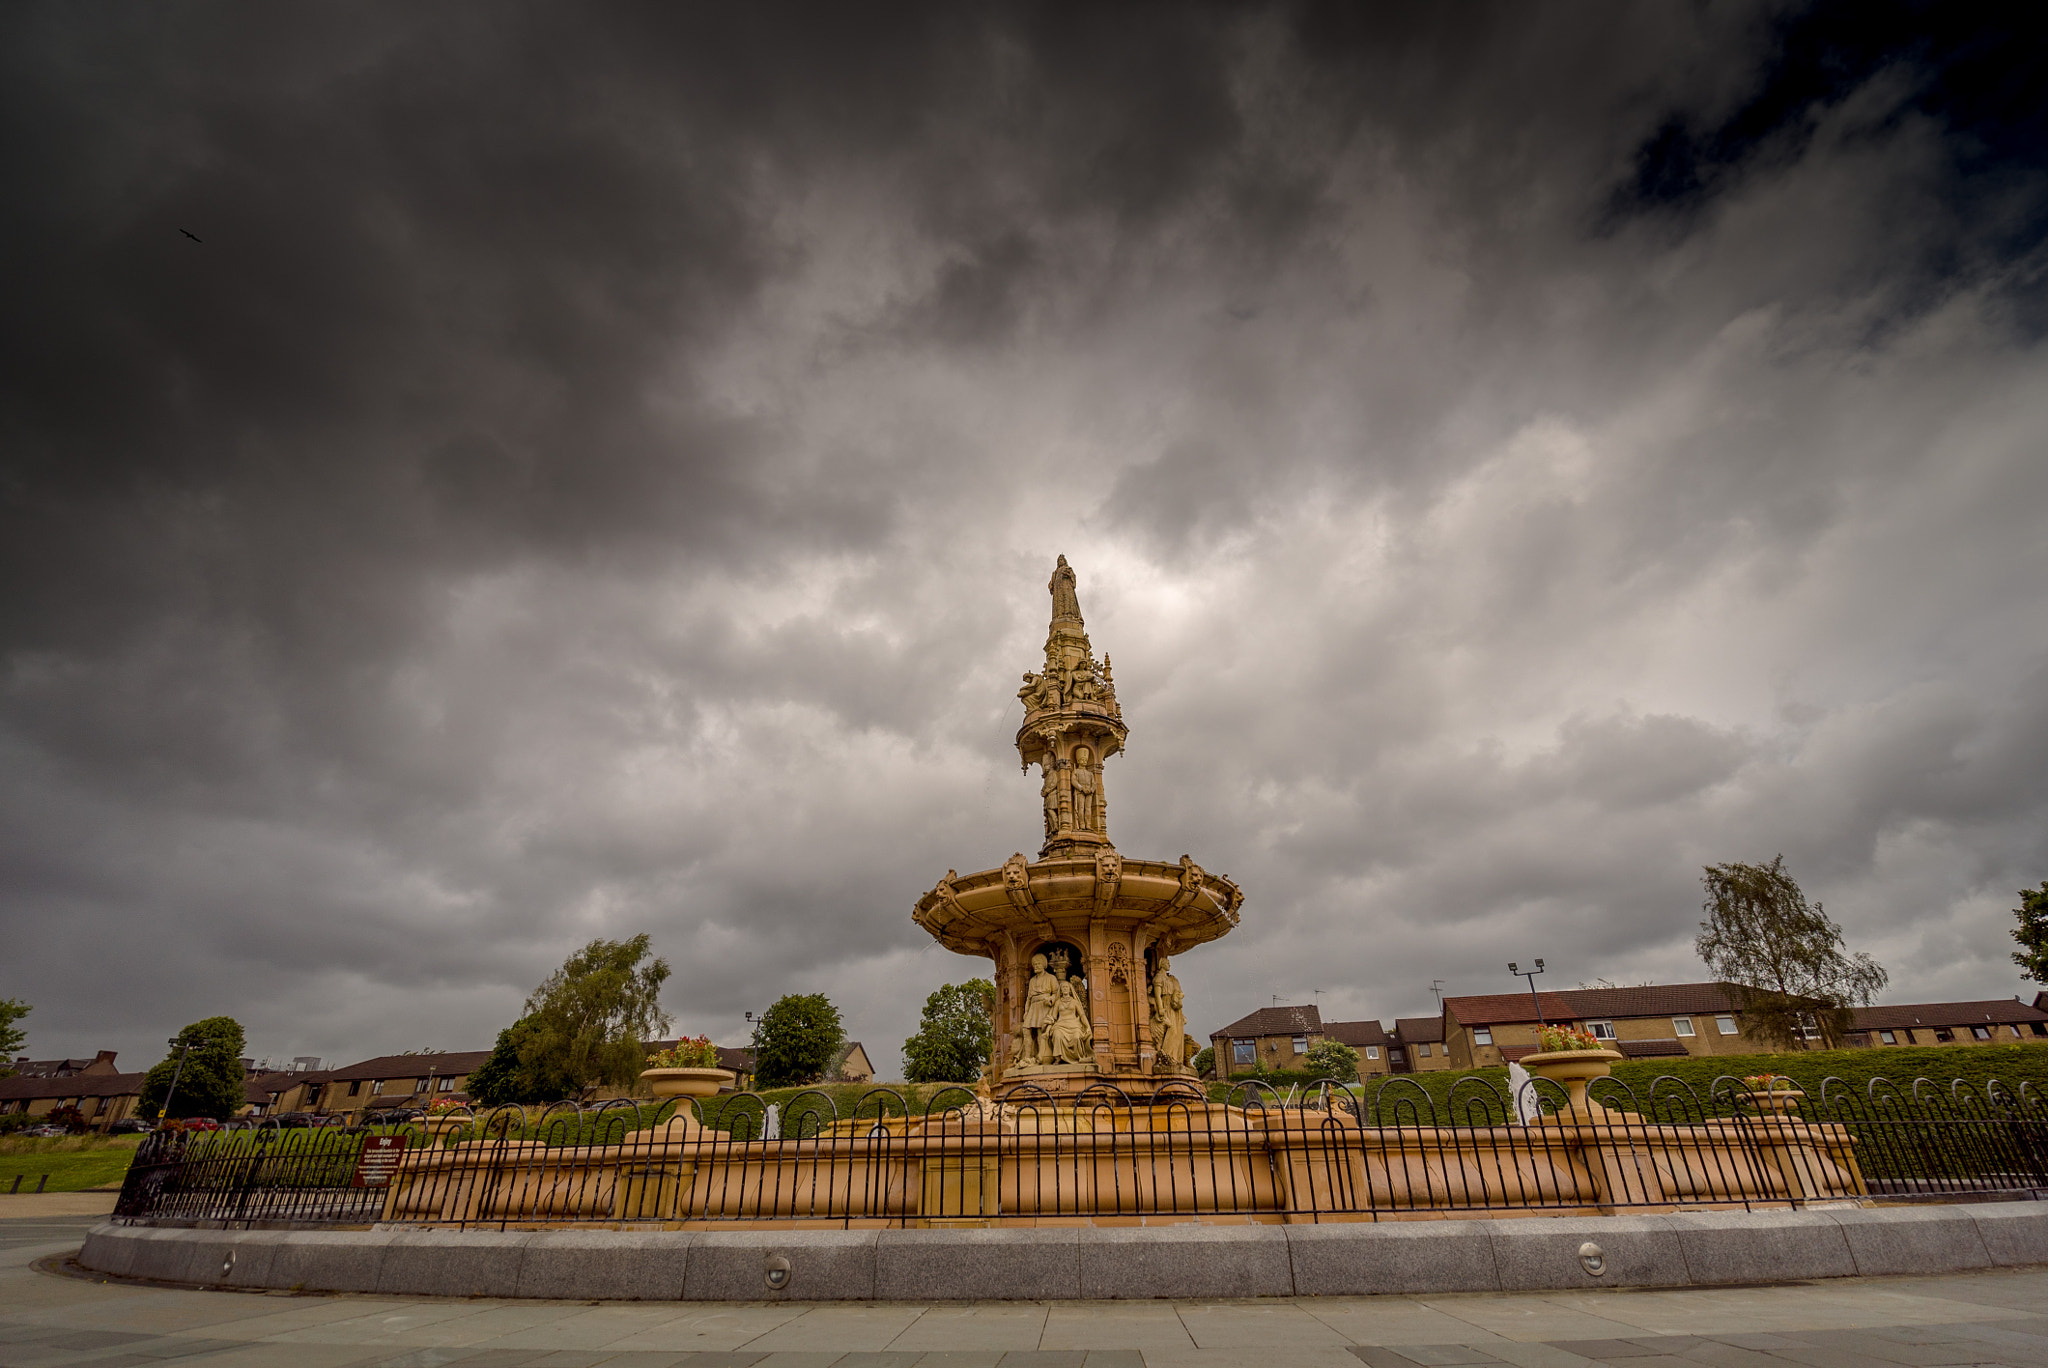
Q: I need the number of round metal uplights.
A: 3